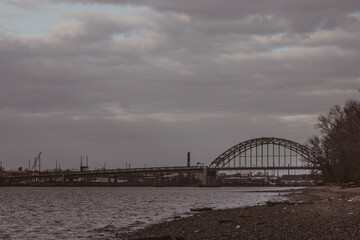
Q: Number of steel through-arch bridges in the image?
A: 1